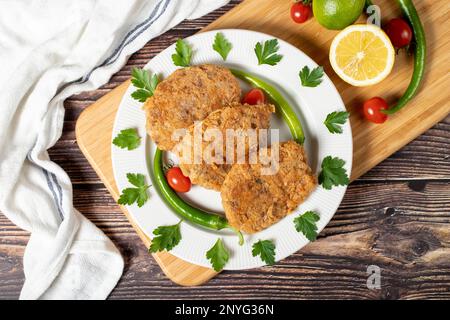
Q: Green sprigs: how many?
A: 13